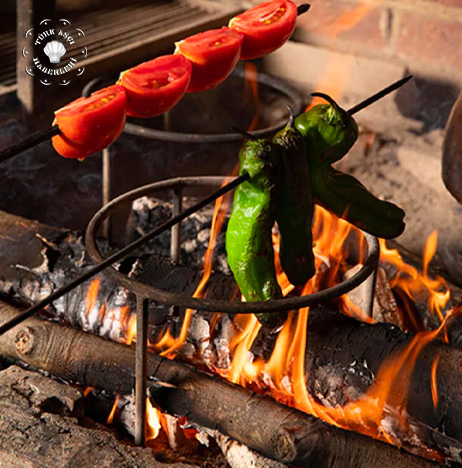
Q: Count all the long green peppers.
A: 3